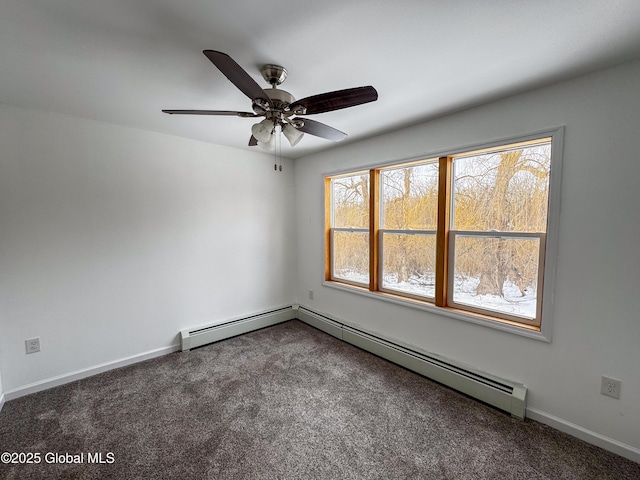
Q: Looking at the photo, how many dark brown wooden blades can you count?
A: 5